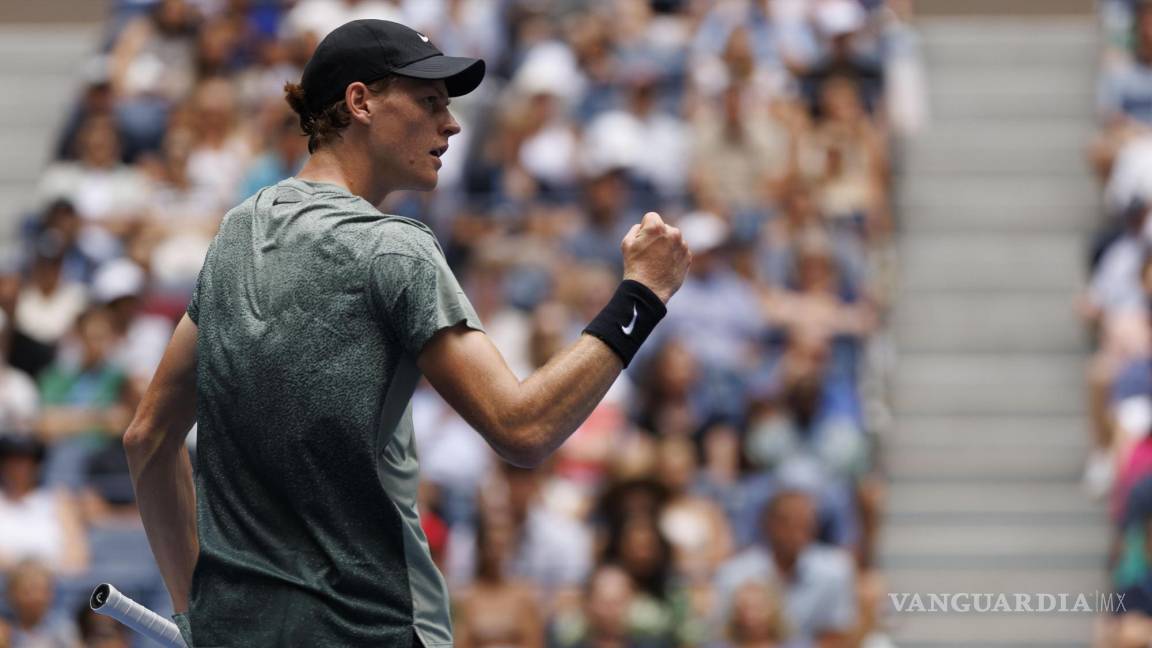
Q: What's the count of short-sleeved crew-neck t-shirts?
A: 1